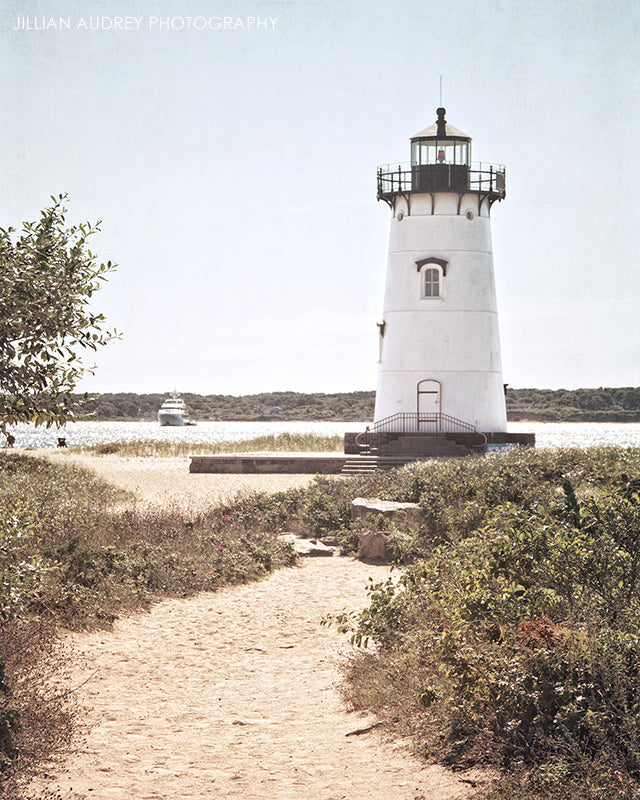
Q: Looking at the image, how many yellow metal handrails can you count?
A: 0